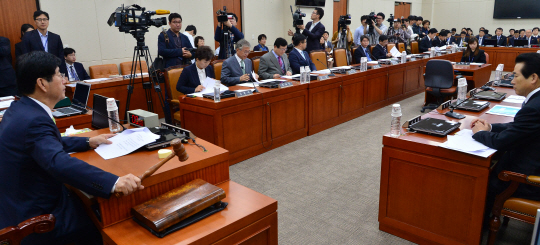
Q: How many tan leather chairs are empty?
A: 7